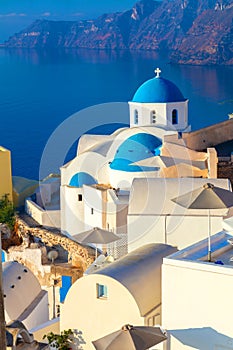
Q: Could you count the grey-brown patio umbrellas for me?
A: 3